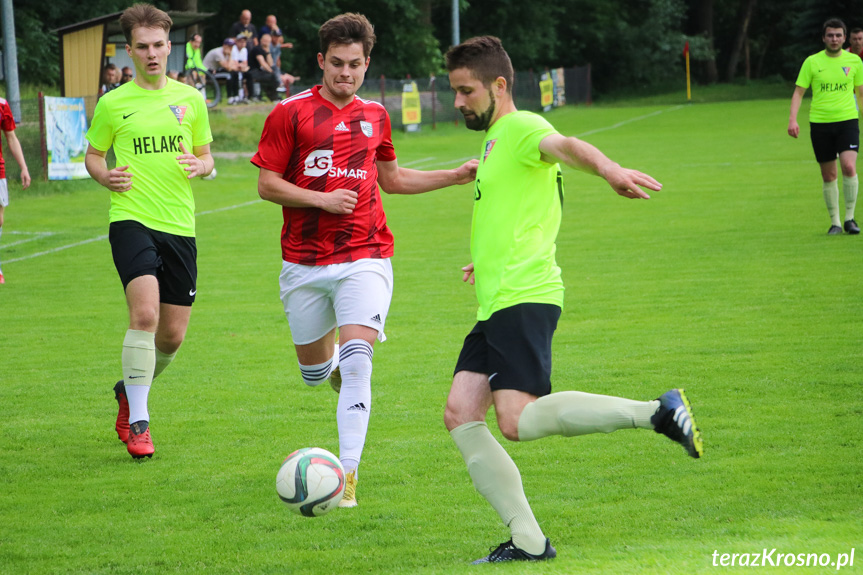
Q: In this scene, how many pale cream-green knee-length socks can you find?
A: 6